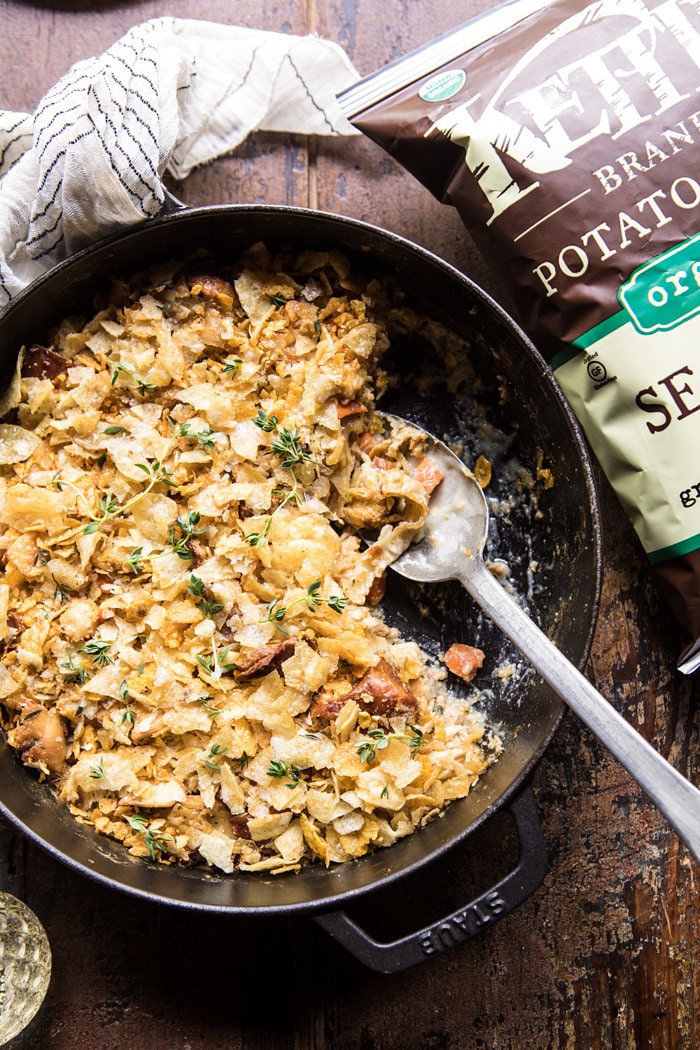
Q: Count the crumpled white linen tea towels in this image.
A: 1